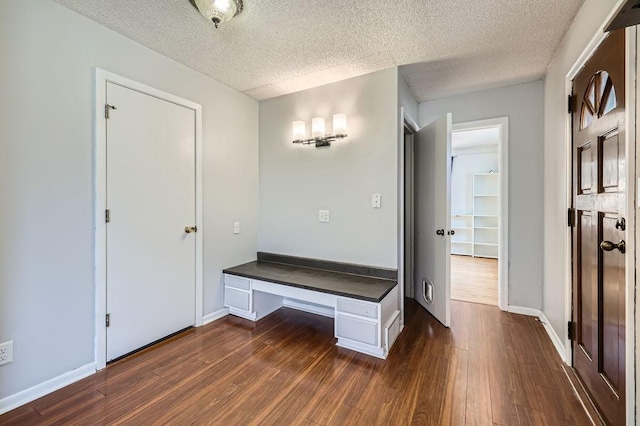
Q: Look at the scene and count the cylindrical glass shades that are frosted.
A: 3